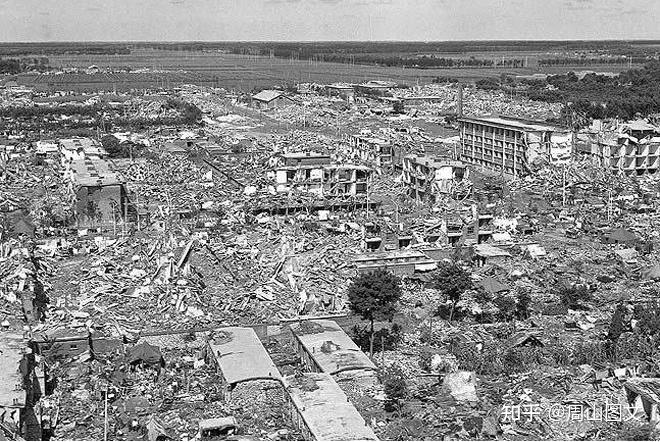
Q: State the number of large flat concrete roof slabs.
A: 3